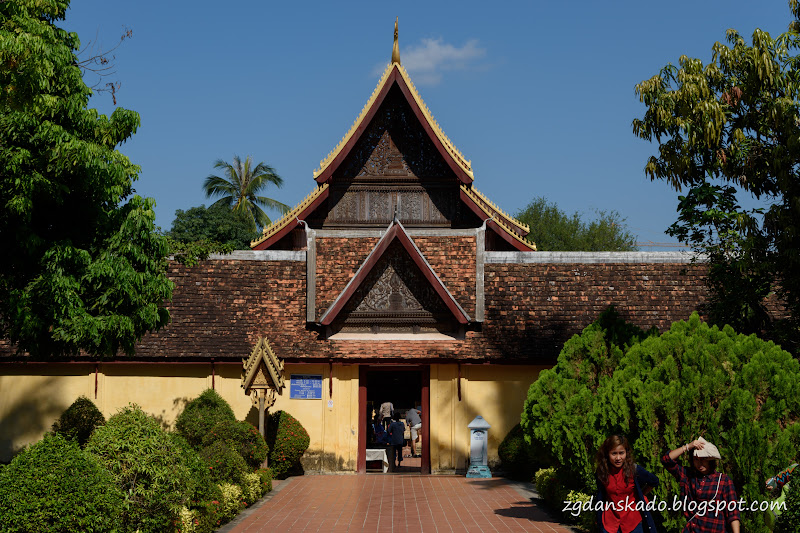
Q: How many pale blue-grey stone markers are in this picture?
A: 1